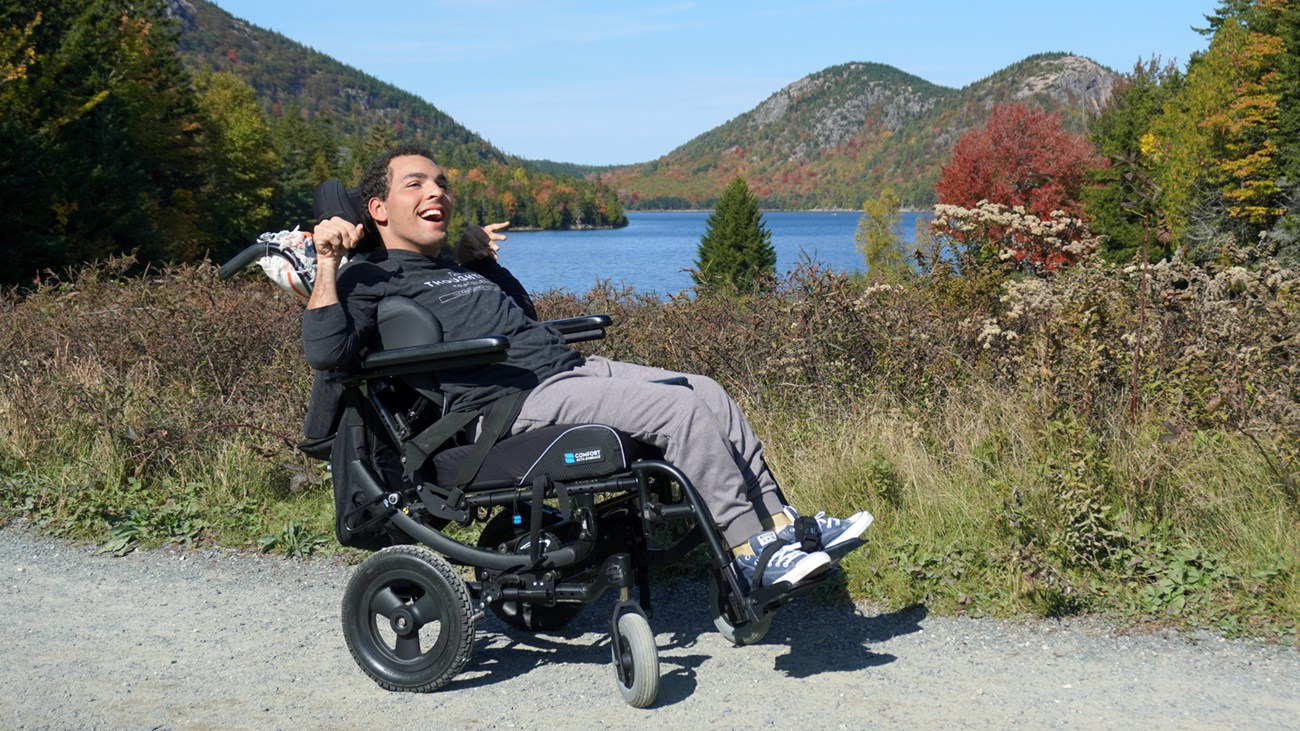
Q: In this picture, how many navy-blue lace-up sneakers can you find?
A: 2